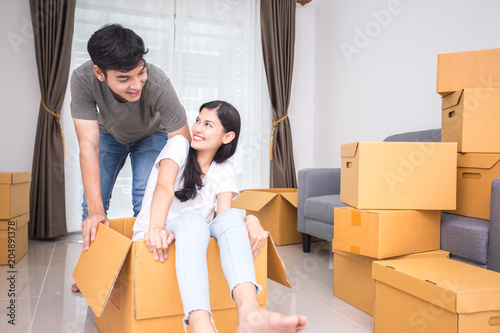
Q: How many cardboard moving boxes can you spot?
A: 11